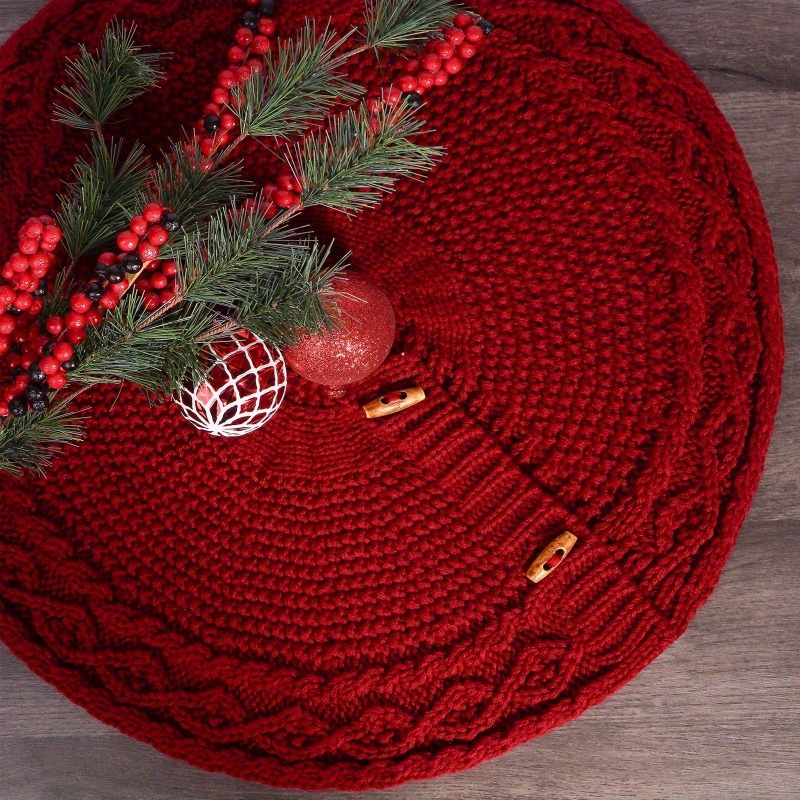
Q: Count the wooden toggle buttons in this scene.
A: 2